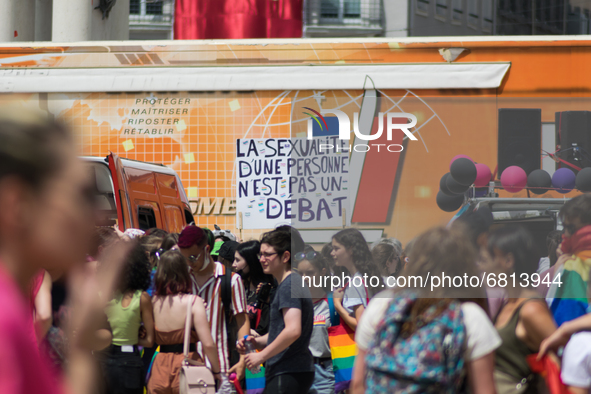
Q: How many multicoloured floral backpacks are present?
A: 1